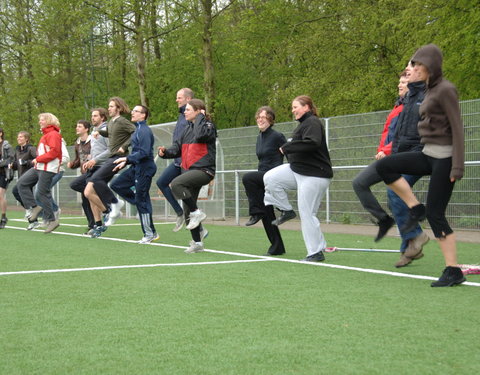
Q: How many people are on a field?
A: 15